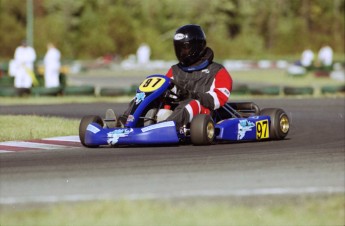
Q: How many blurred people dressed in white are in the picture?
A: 5